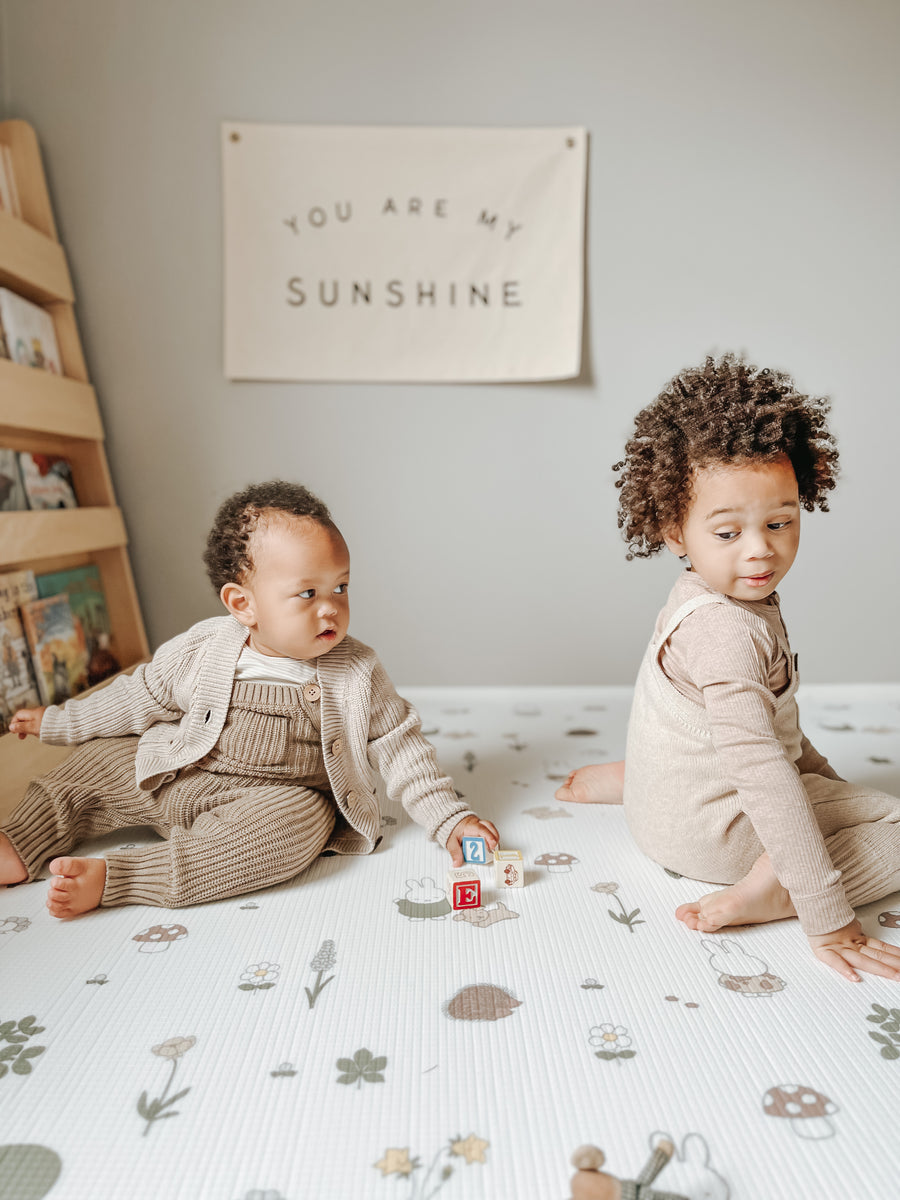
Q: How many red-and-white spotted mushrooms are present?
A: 4